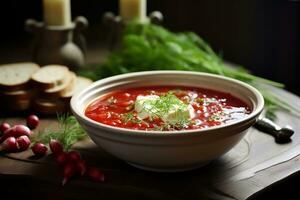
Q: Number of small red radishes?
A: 12